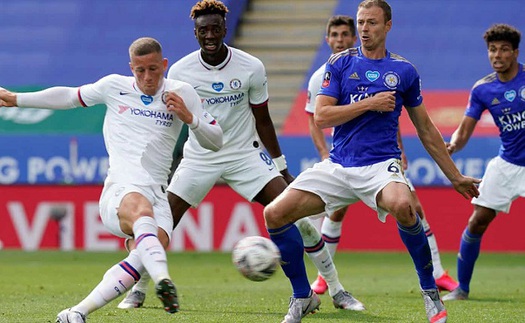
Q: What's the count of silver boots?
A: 6